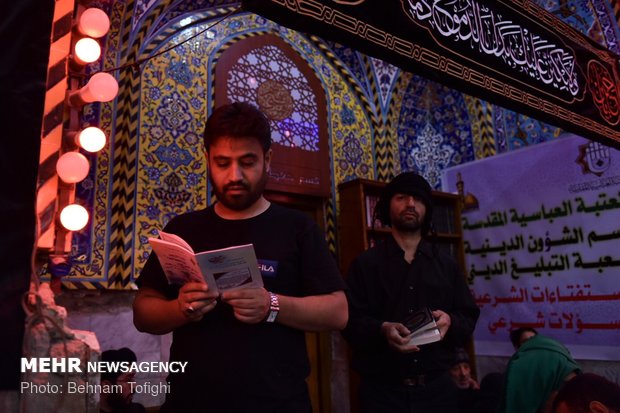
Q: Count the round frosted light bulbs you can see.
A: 6